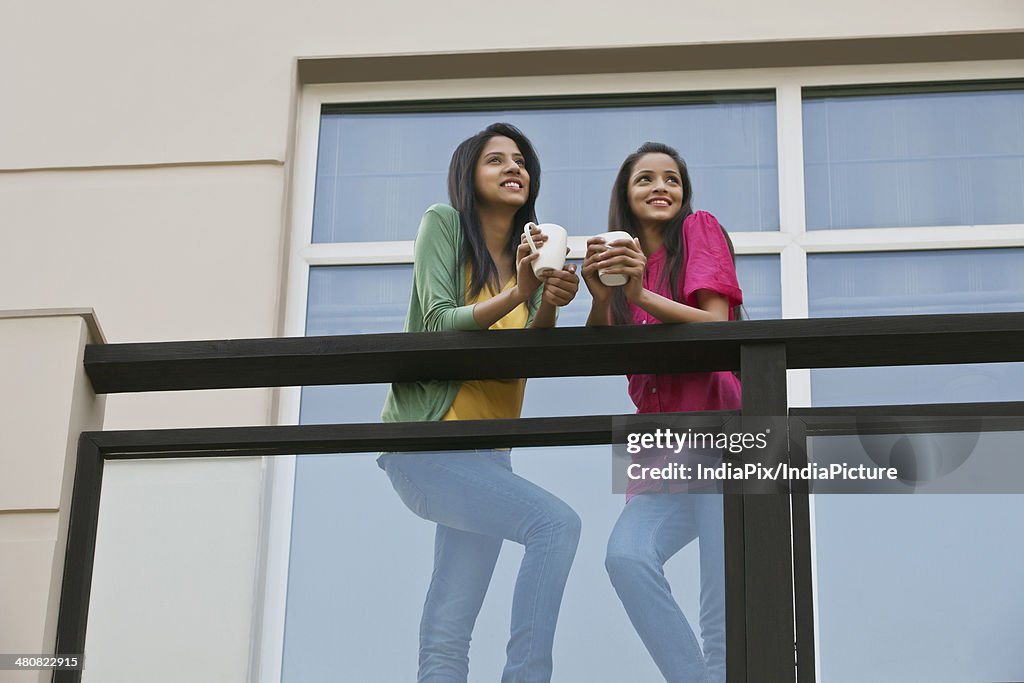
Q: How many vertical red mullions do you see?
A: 0